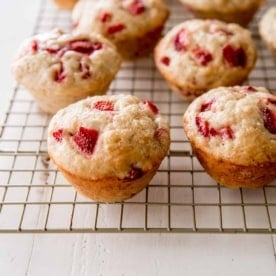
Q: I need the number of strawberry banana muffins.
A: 8